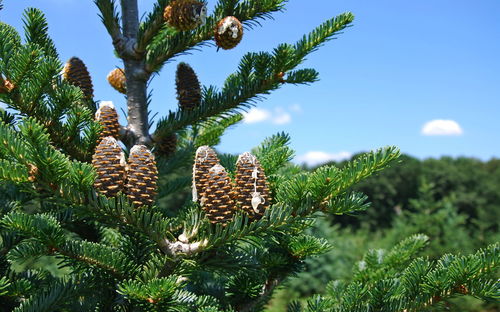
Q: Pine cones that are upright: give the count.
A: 8